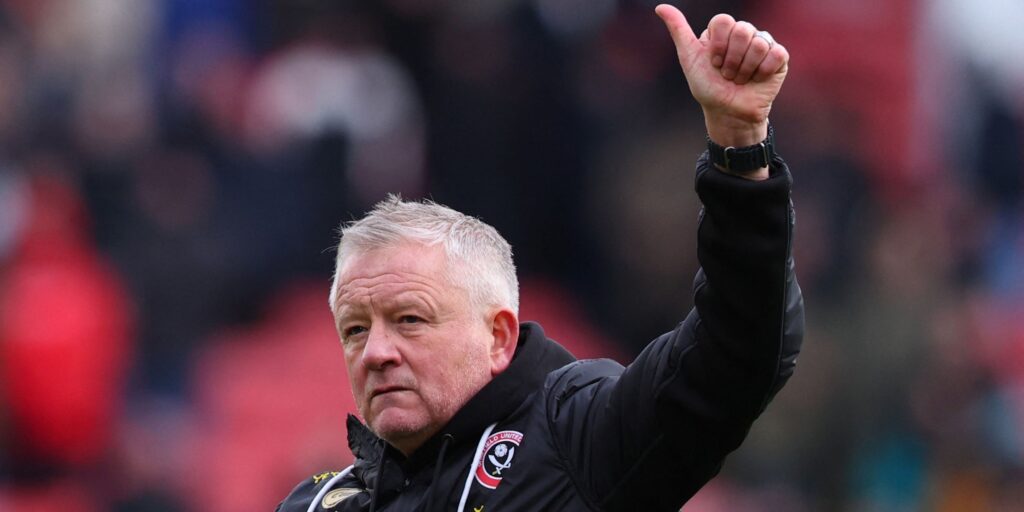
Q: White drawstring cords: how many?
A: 2